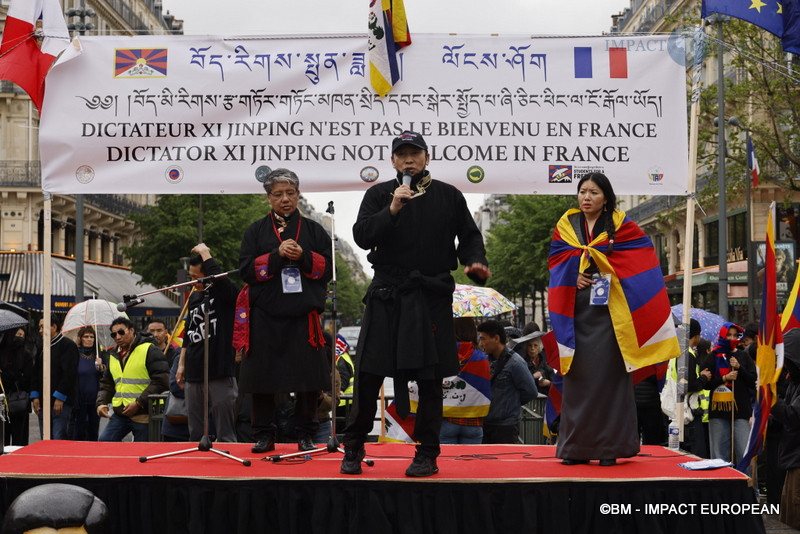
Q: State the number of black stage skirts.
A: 1